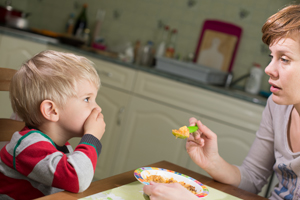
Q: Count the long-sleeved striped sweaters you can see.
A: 1